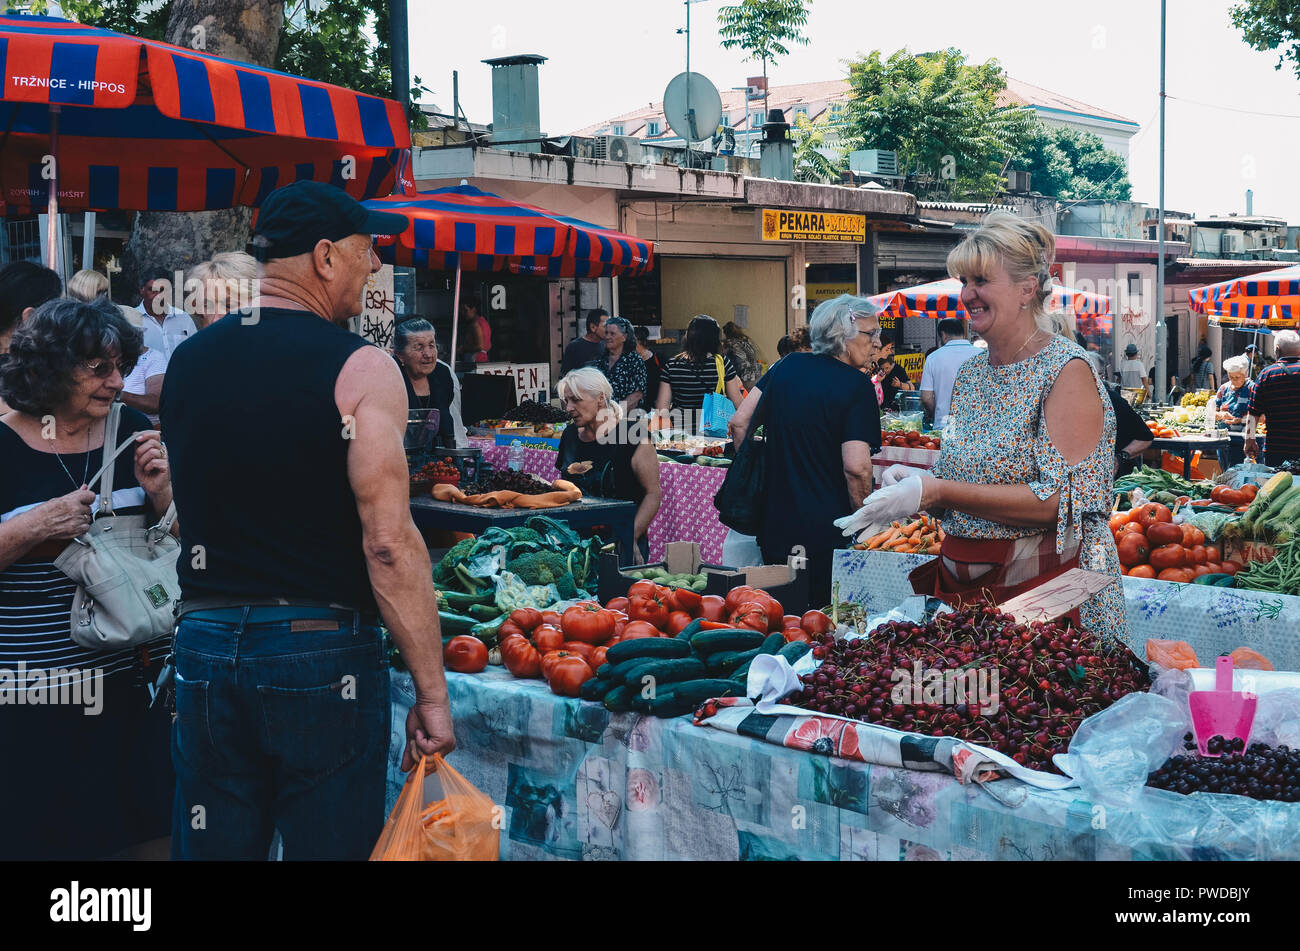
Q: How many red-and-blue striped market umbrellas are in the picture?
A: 4